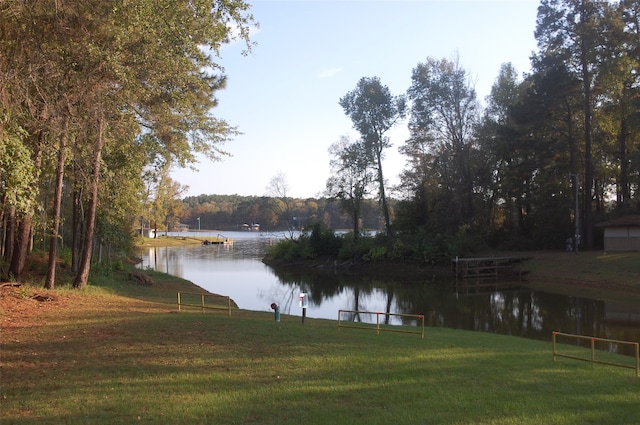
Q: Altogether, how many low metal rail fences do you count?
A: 3